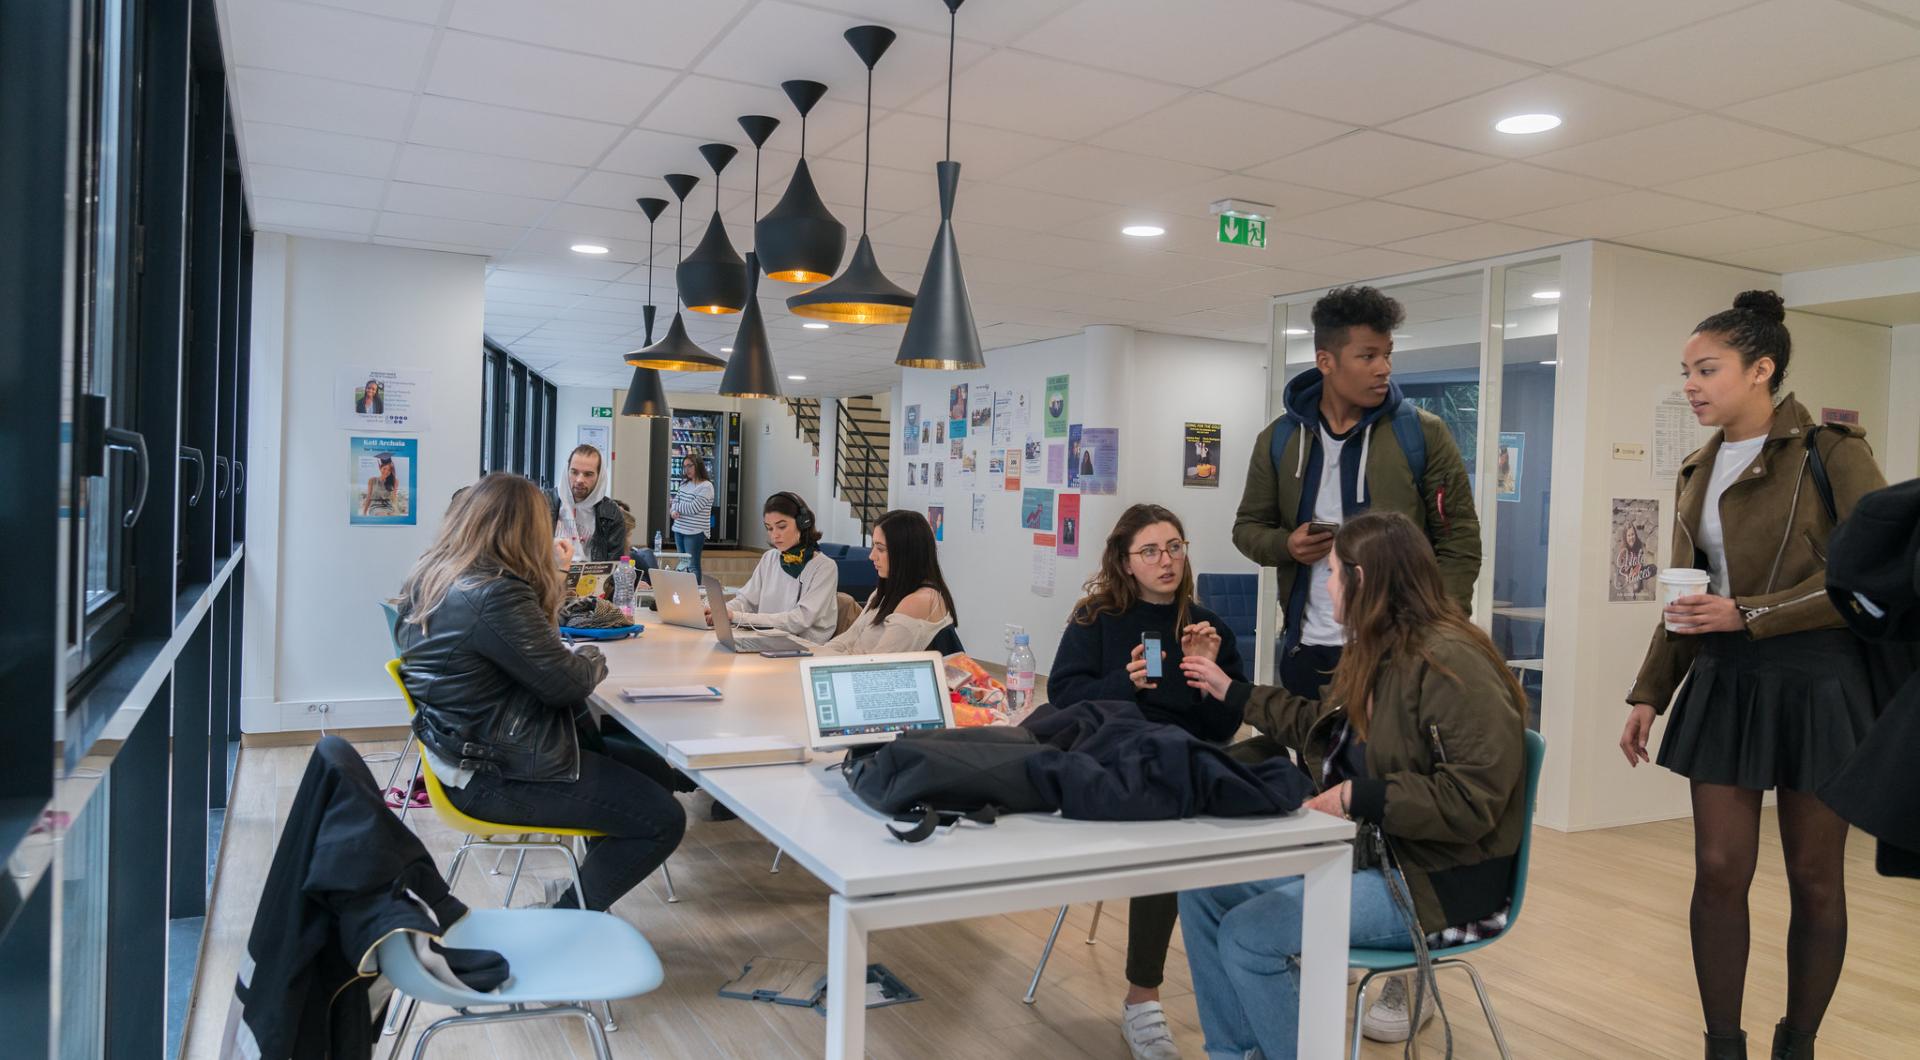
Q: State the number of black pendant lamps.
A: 7